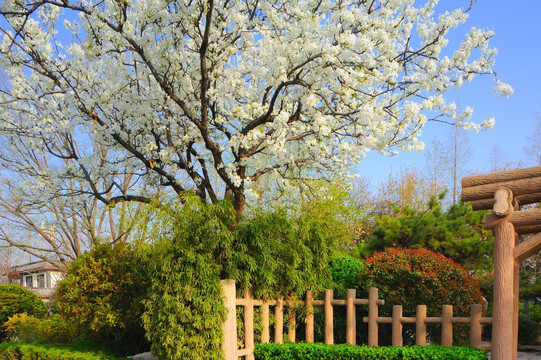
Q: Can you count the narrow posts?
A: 12